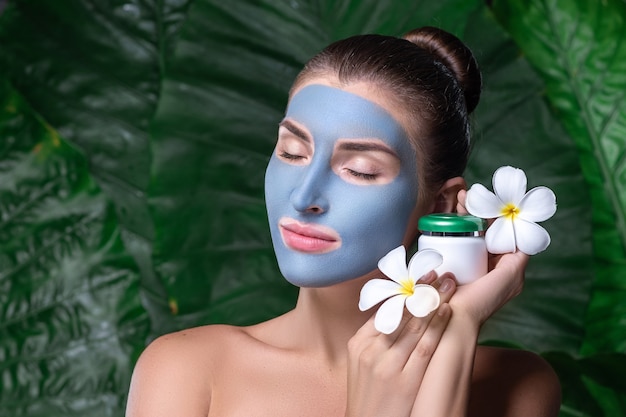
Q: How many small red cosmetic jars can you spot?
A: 0